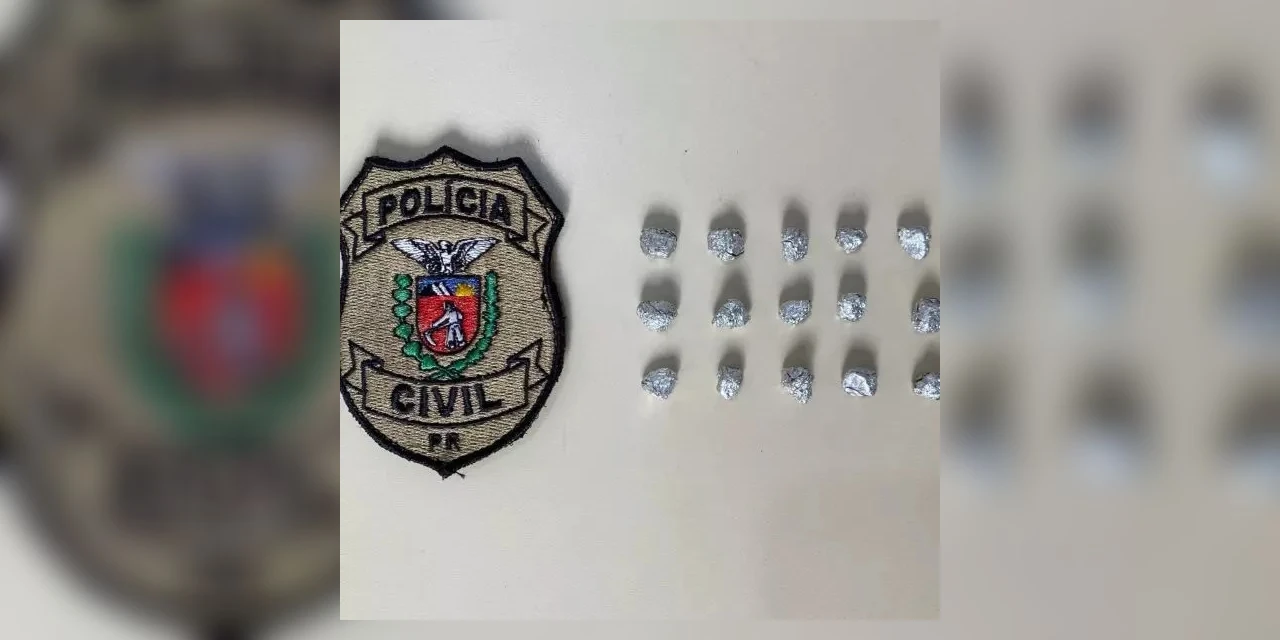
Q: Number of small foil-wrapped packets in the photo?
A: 15